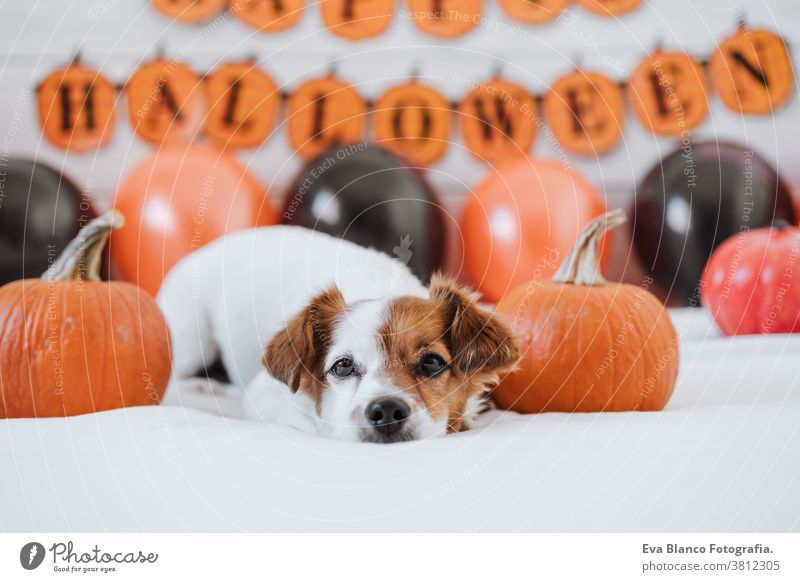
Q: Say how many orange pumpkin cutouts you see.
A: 15